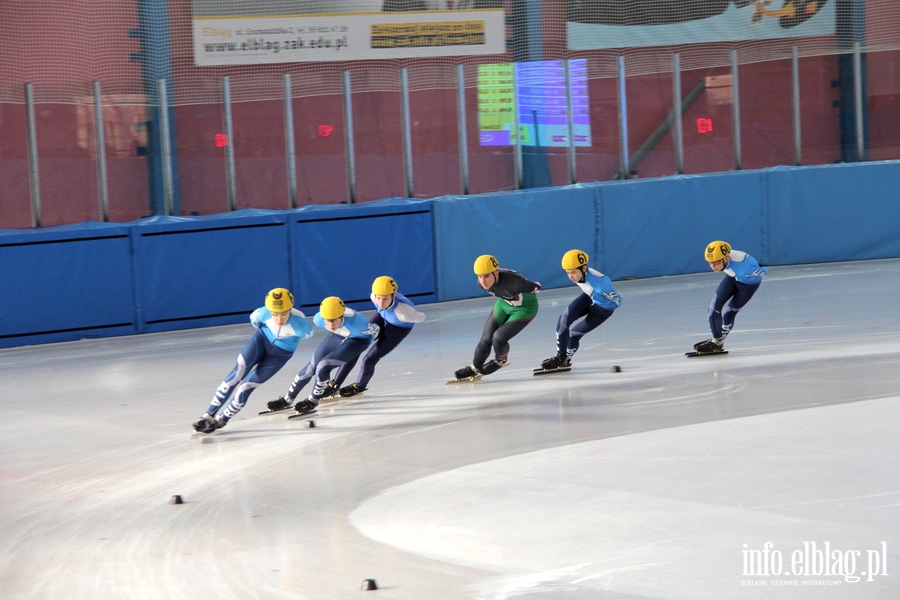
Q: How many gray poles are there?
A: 15